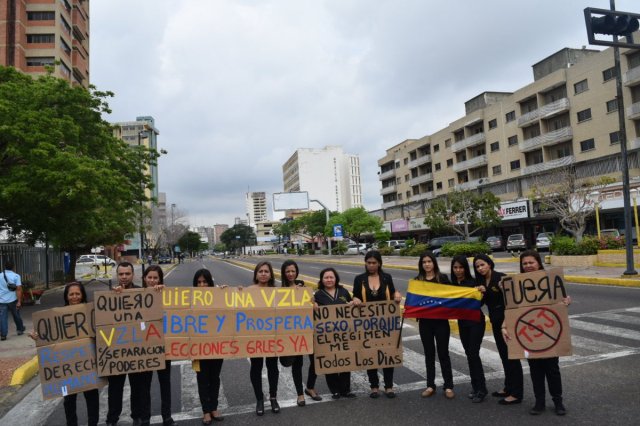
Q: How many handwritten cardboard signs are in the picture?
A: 5